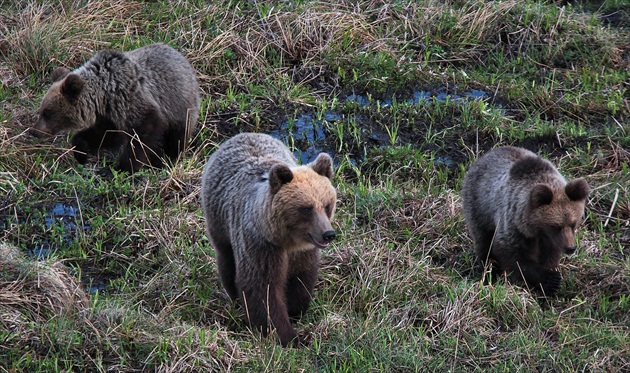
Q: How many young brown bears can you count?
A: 2